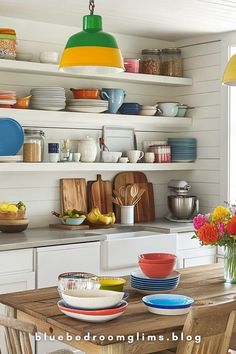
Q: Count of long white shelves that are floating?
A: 3